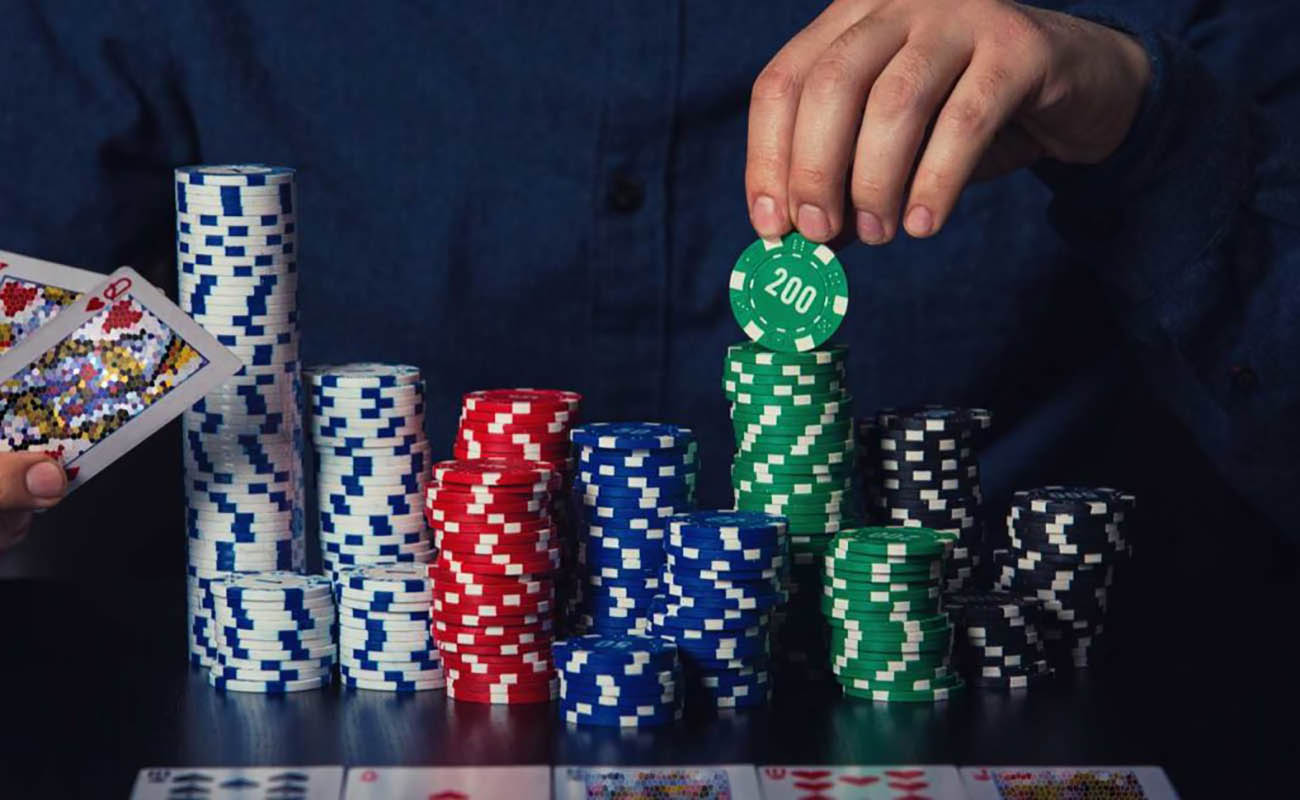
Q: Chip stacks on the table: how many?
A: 14